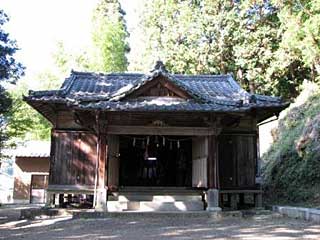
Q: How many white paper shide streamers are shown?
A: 4